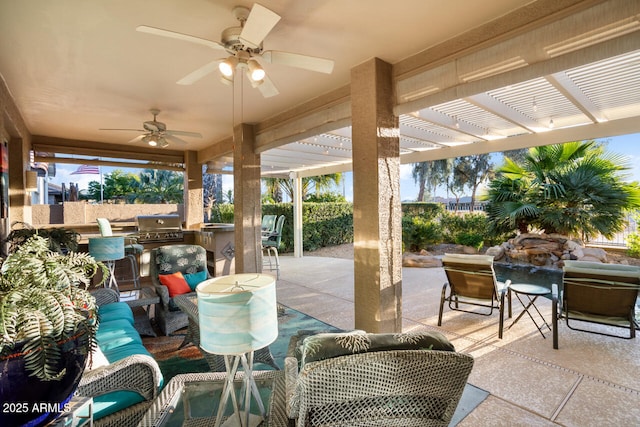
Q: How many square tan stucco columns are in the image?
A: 3